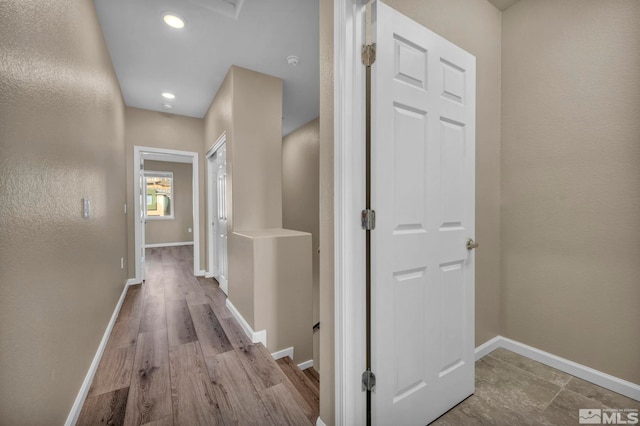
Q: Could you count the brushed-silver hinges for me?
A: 3